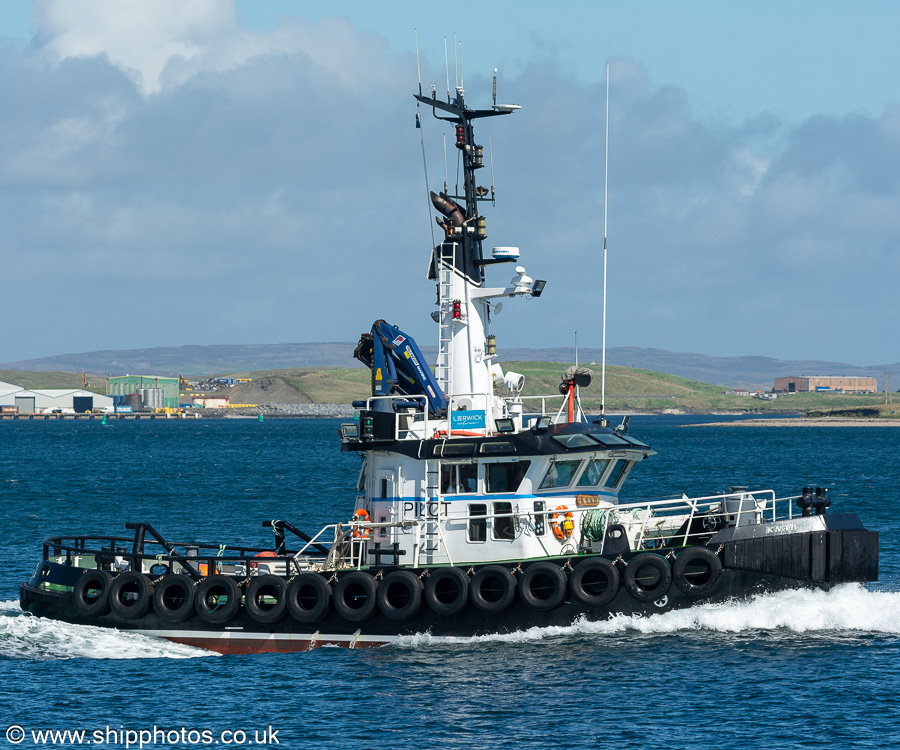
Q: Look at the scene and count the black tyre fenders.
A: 14